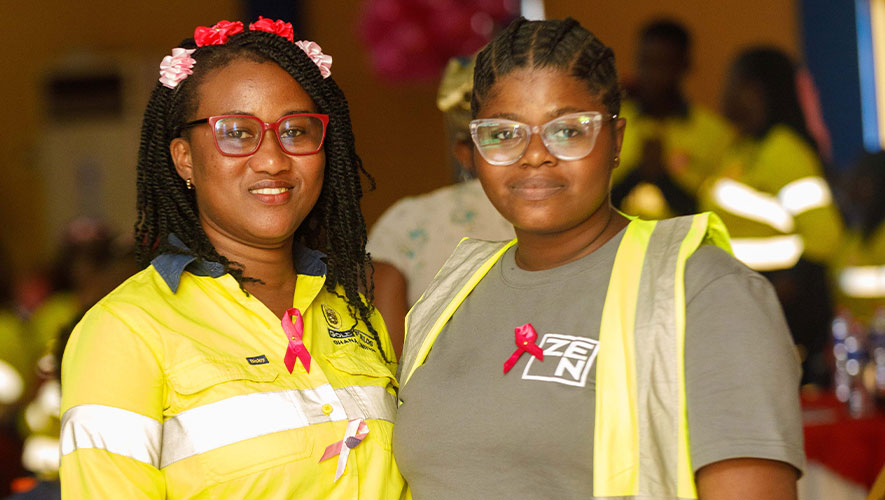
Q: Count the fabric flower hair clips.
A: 4